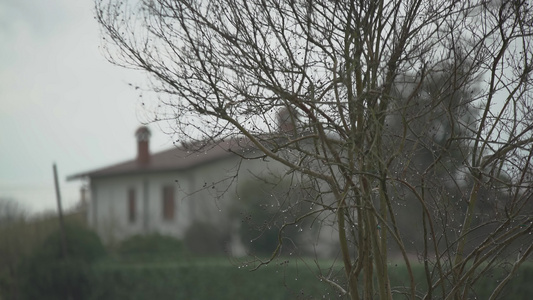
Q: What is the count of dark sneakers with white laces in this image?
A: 0